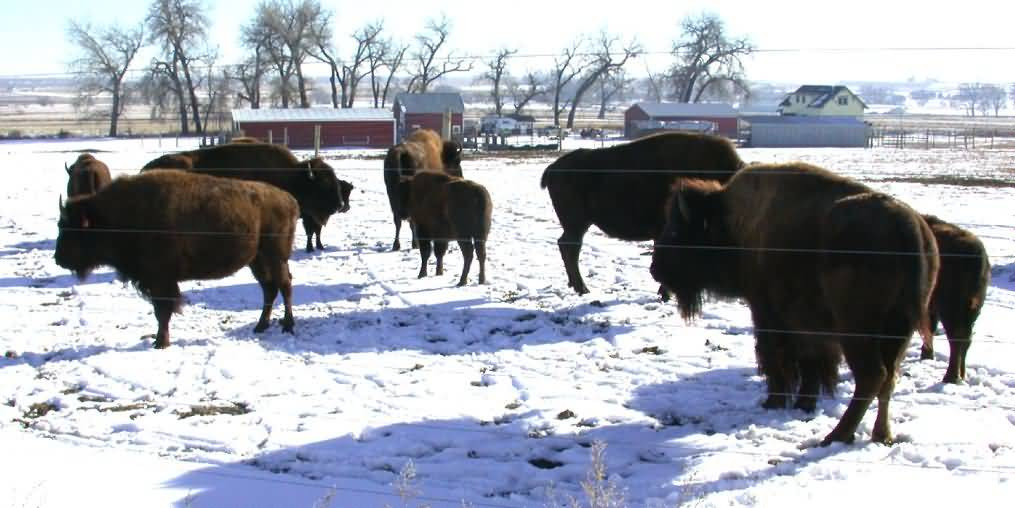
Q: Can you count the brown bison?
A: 9